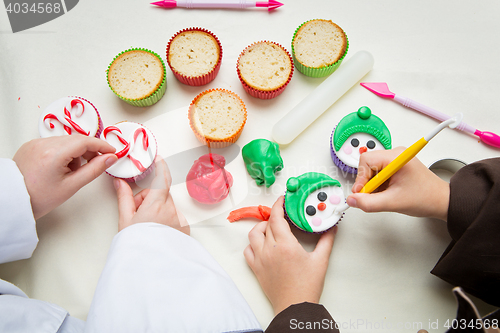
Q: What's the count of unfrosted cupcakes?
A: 5